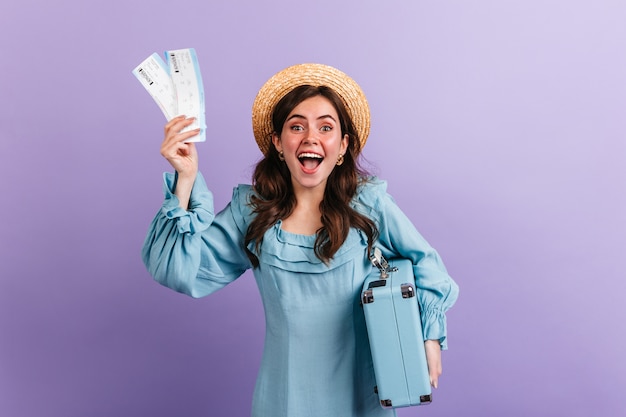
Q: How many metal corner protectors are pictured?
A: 4